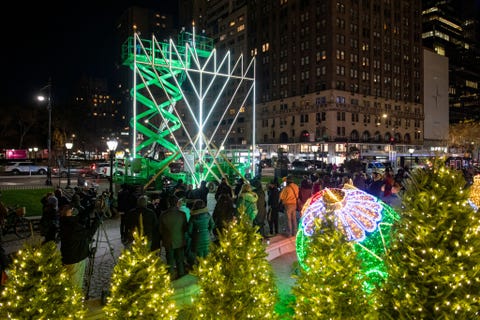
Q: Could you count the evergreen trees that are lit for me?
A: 5